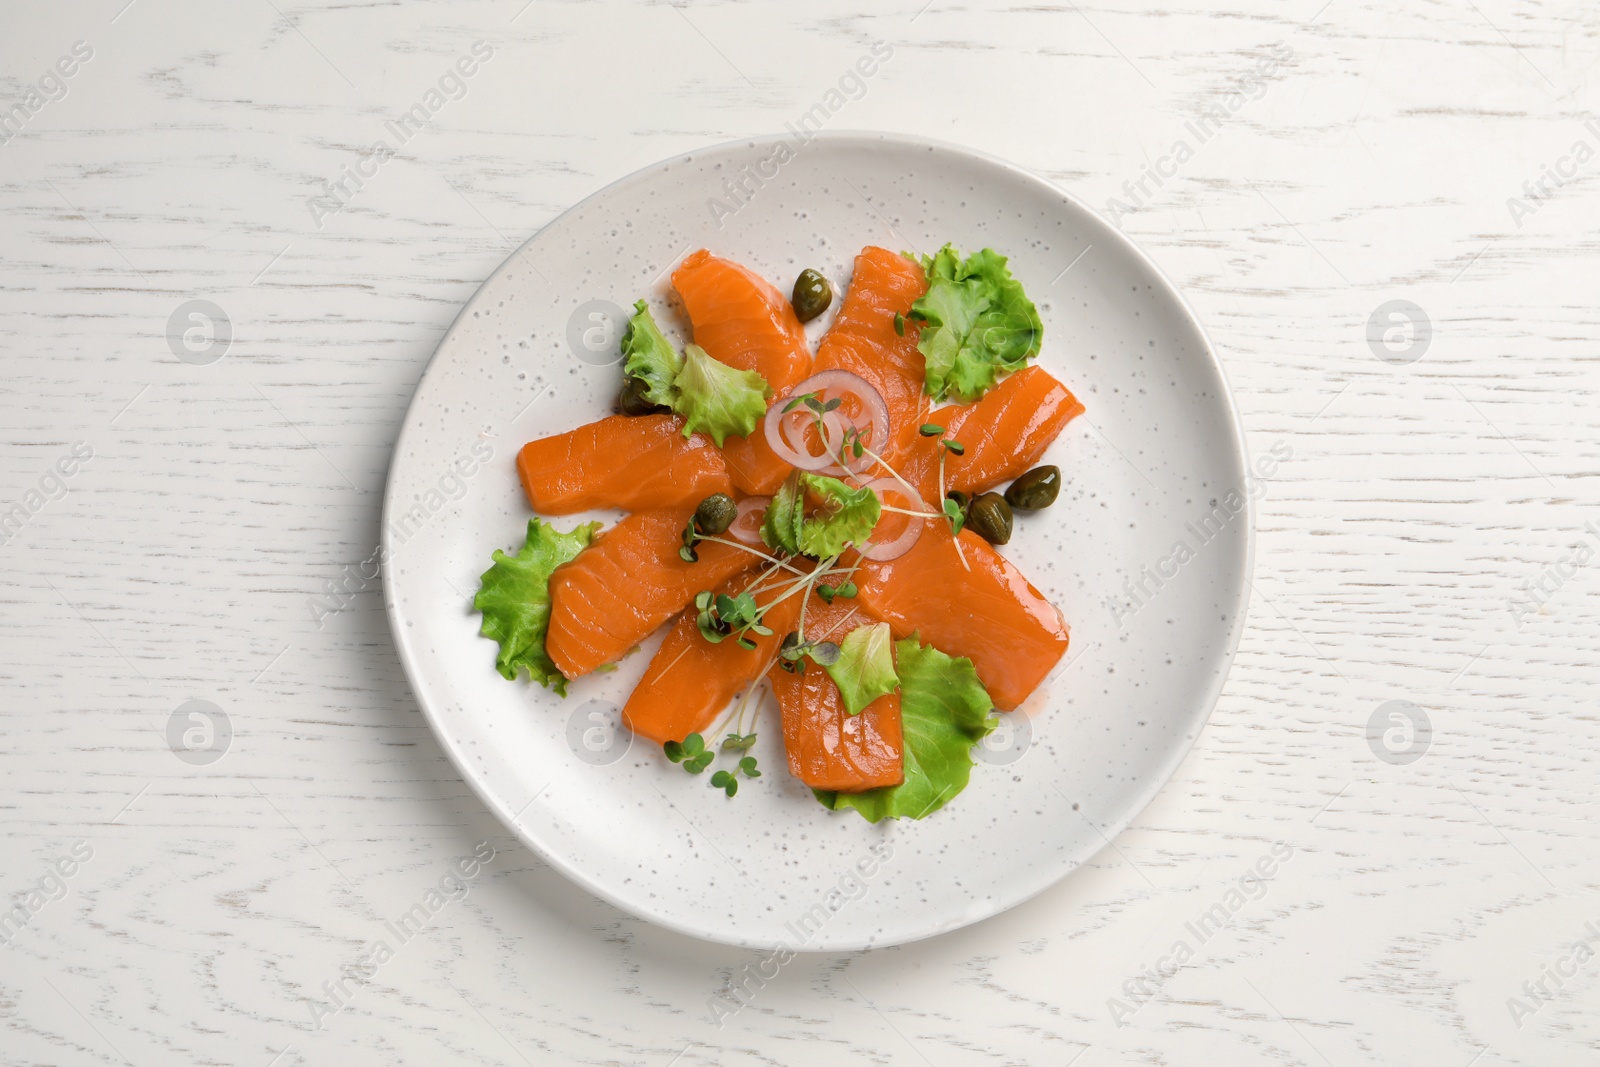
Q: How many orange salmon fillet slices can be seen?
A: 8